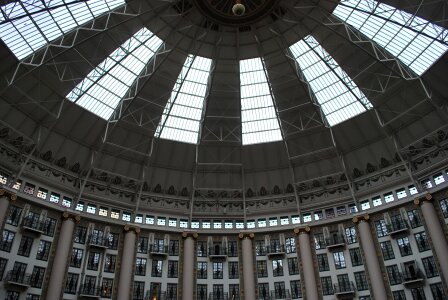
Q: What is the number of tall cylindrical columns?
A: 8